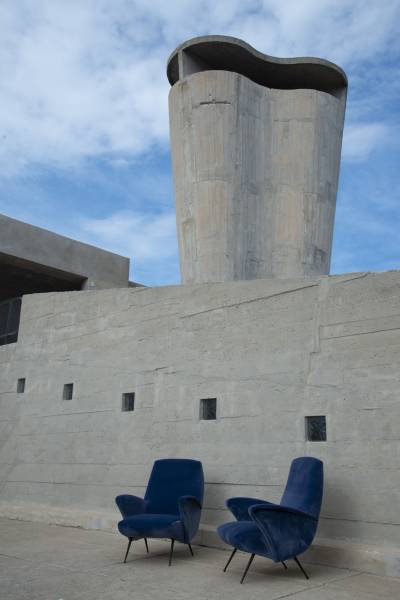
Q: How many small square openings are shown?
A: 5